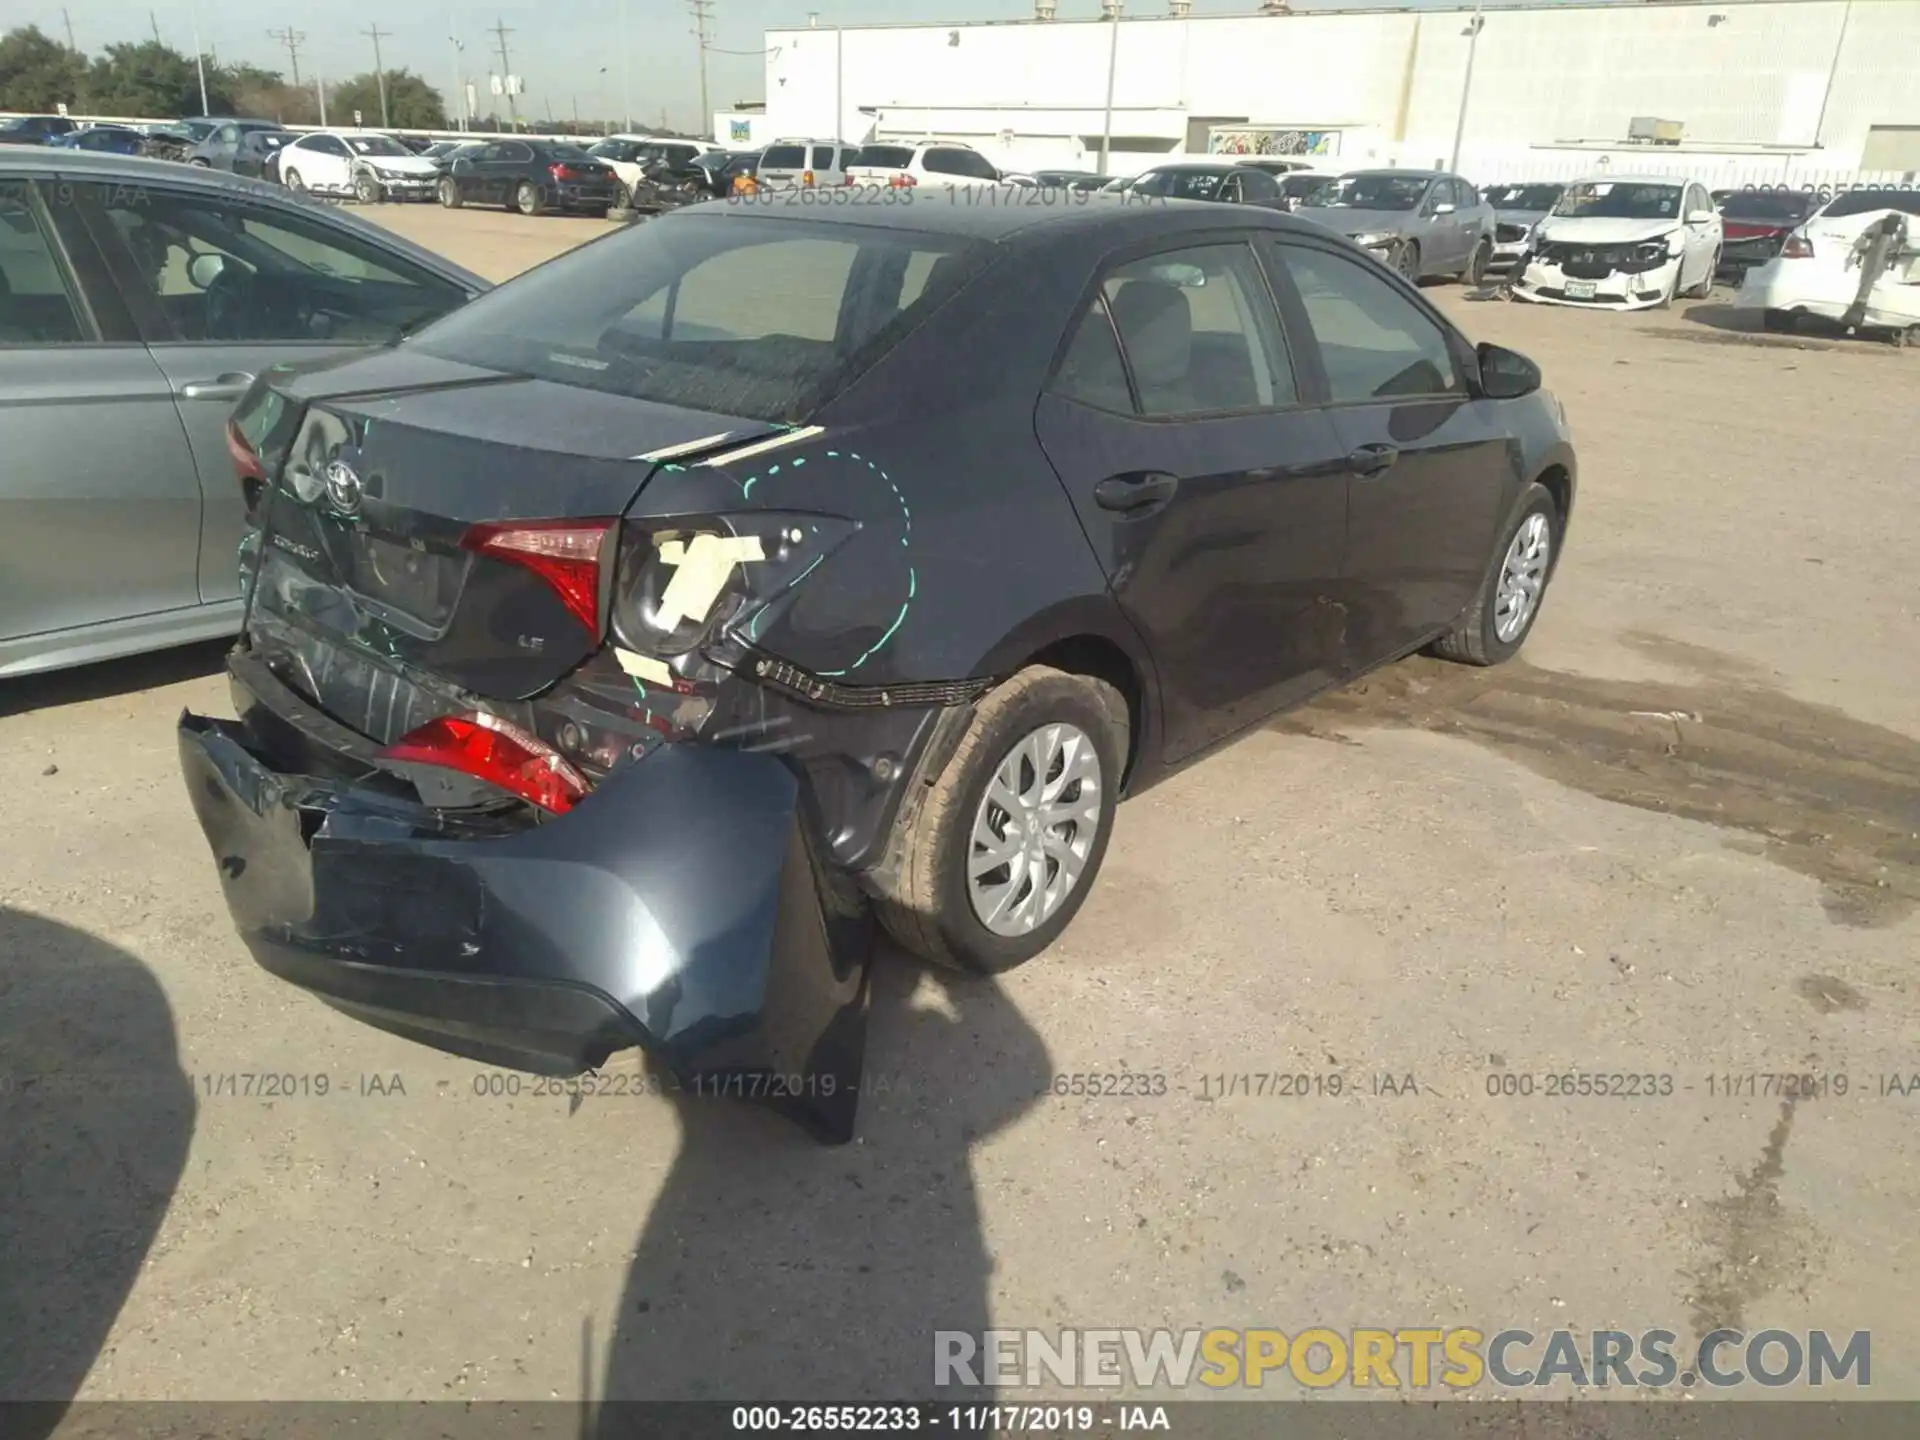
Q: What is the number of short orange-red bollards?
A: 0